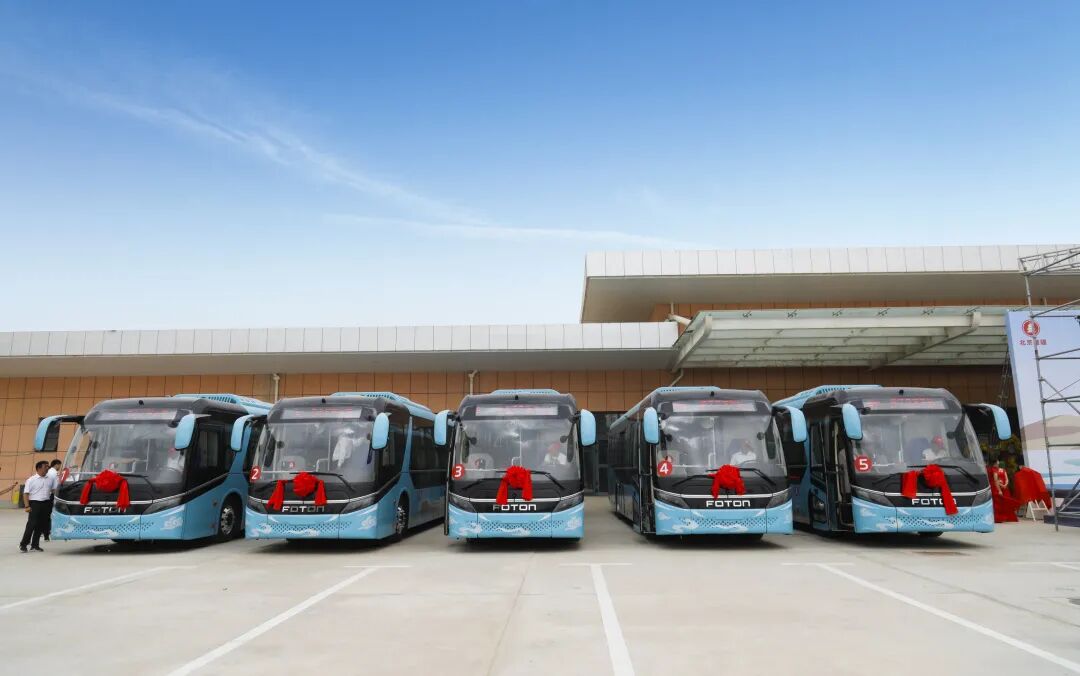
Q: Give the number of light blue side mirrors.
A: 10